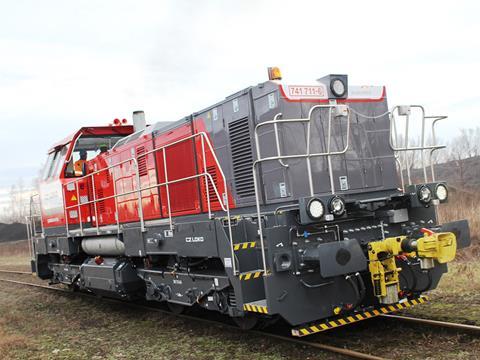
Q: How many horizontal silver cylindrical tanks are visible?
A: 1